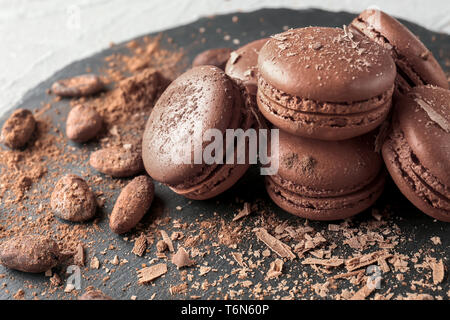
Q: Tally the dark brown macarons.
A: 6